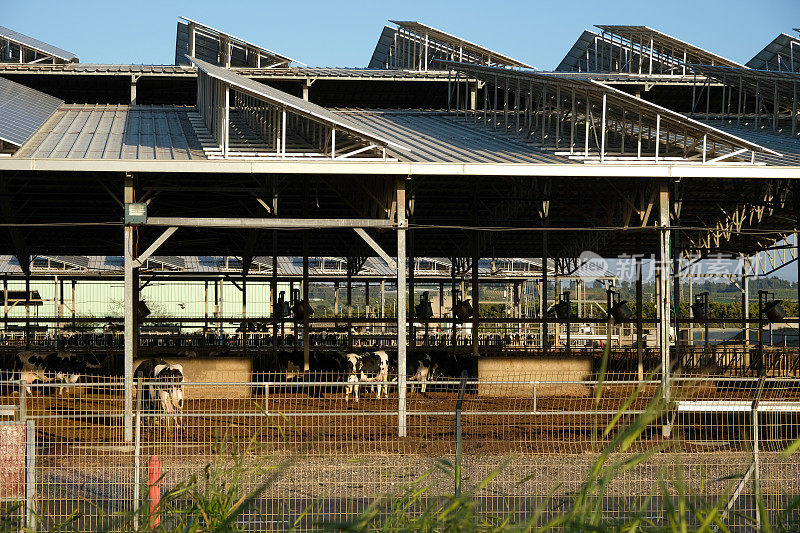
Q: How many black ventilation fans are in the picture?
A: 9